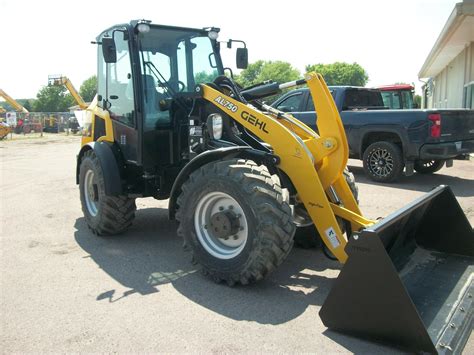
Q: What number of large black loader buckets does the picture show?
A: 1